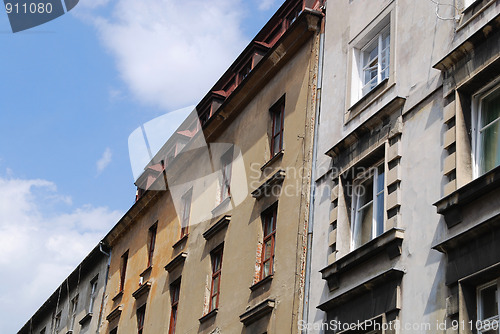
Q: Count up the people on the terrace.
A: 0